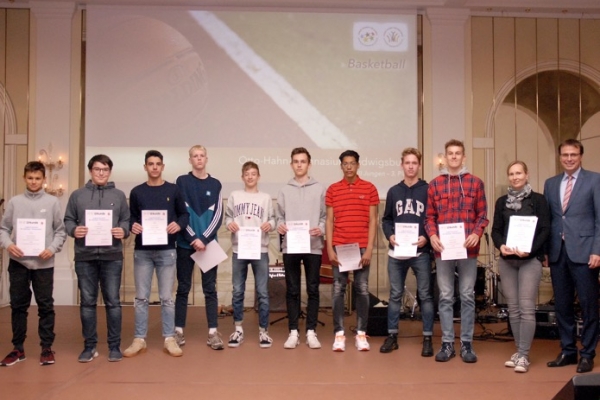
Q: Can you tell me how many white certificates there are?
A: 10